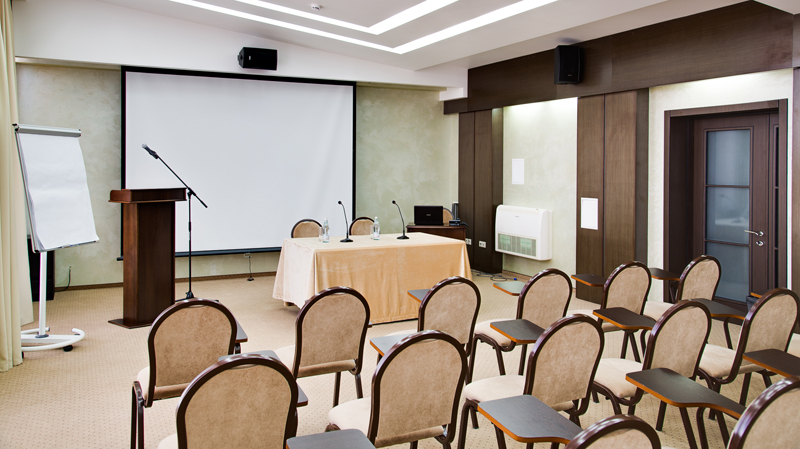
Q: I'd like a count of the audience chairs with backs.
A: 13